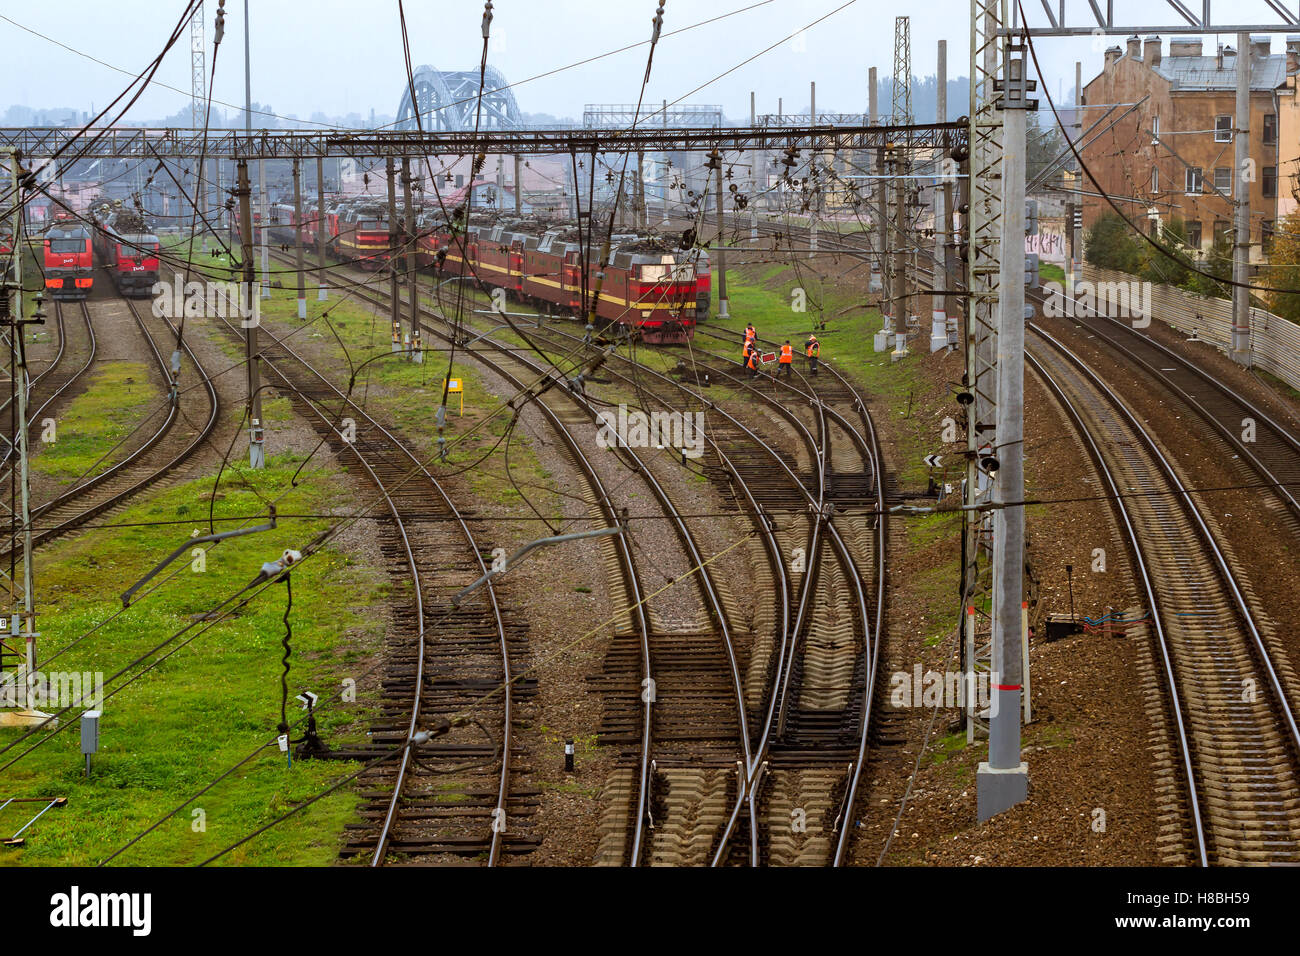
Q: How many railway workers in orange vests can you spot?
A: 5